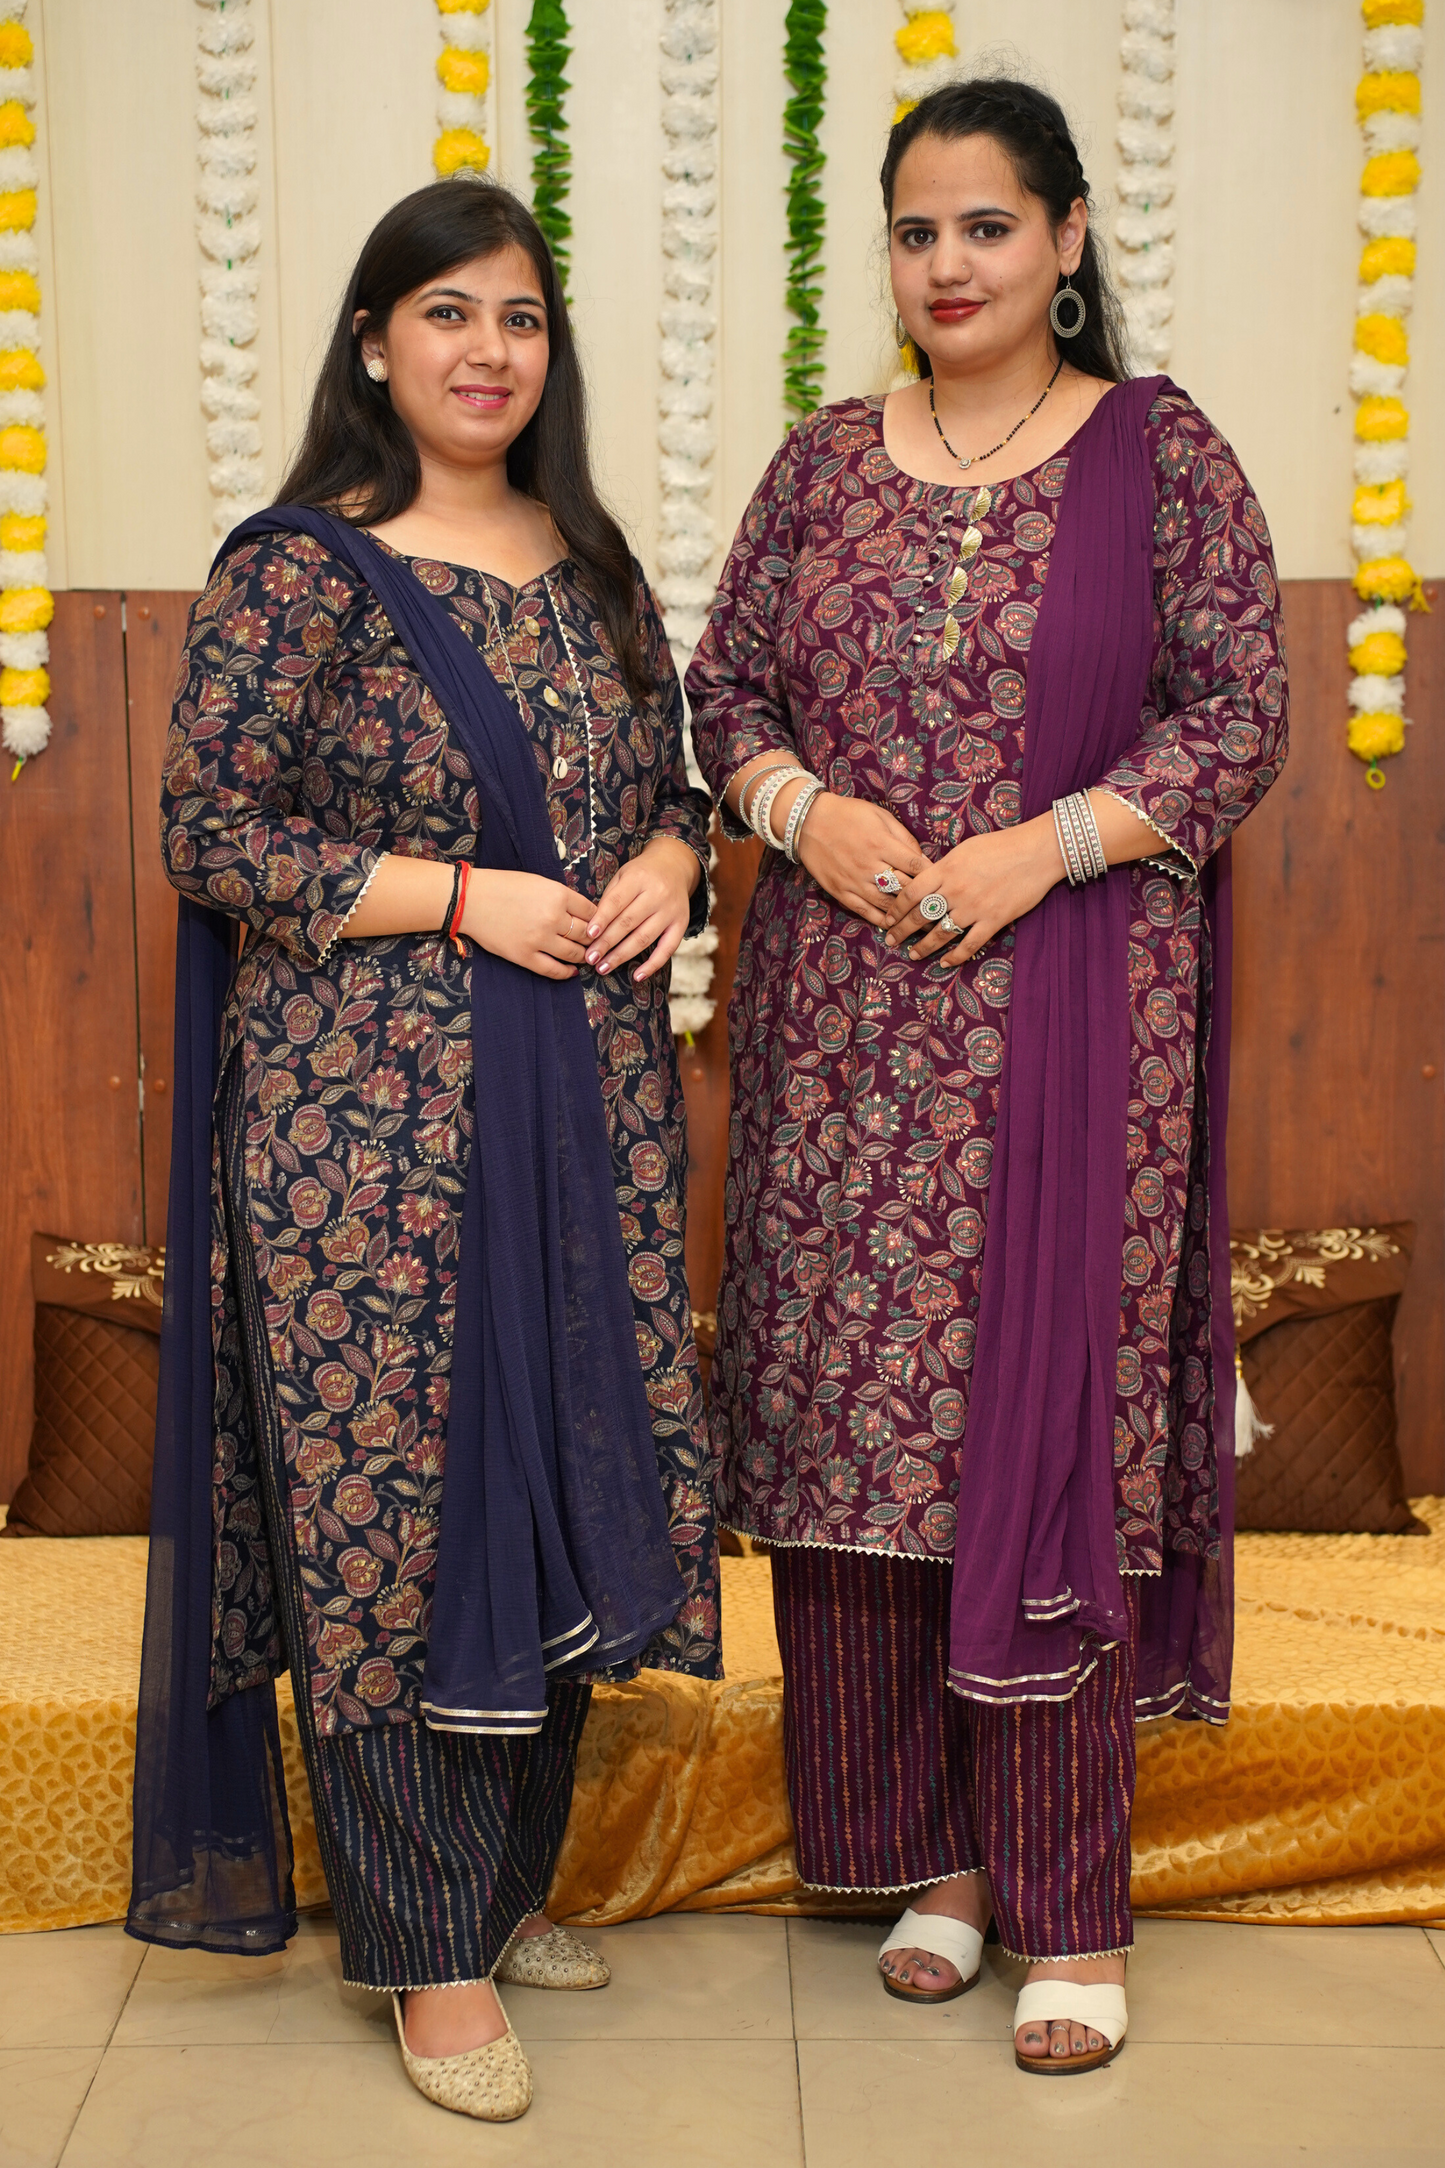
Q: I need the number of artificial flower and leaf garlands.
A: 9